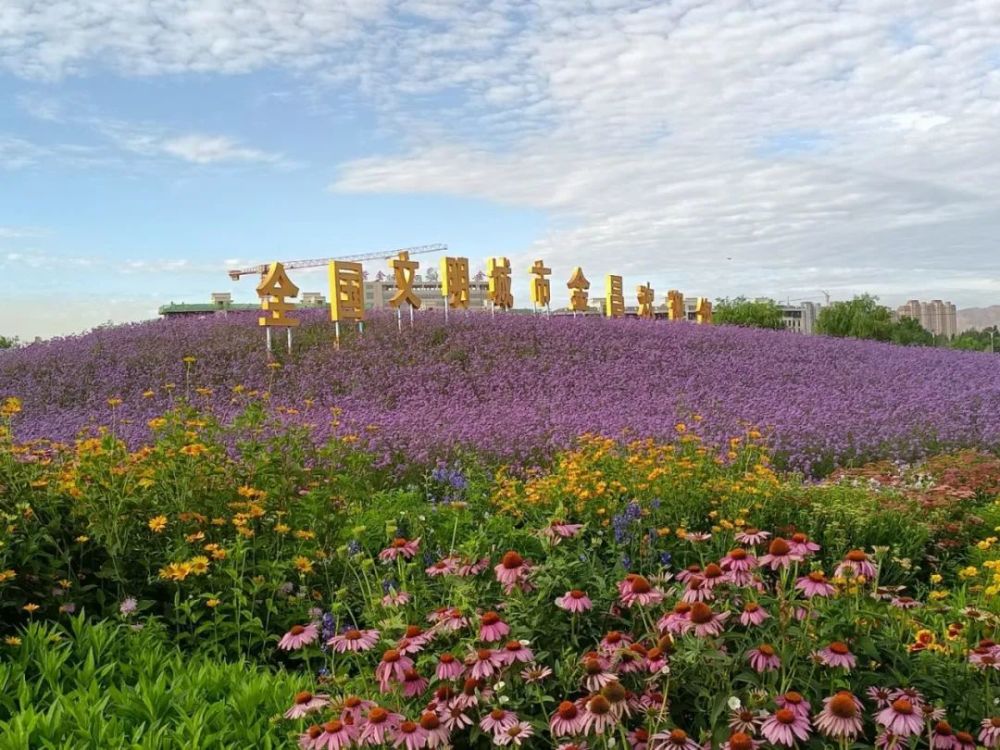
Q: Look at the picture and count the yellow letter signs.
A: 11